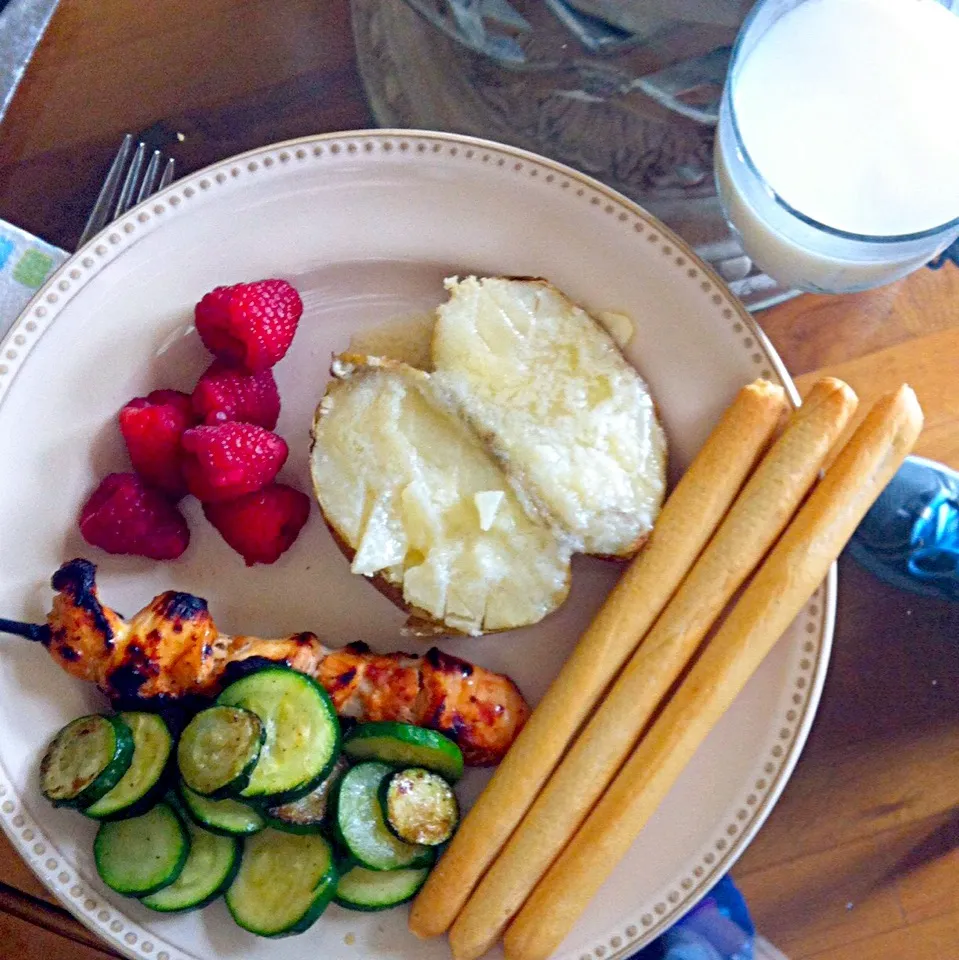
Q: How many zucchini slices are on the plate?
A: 13